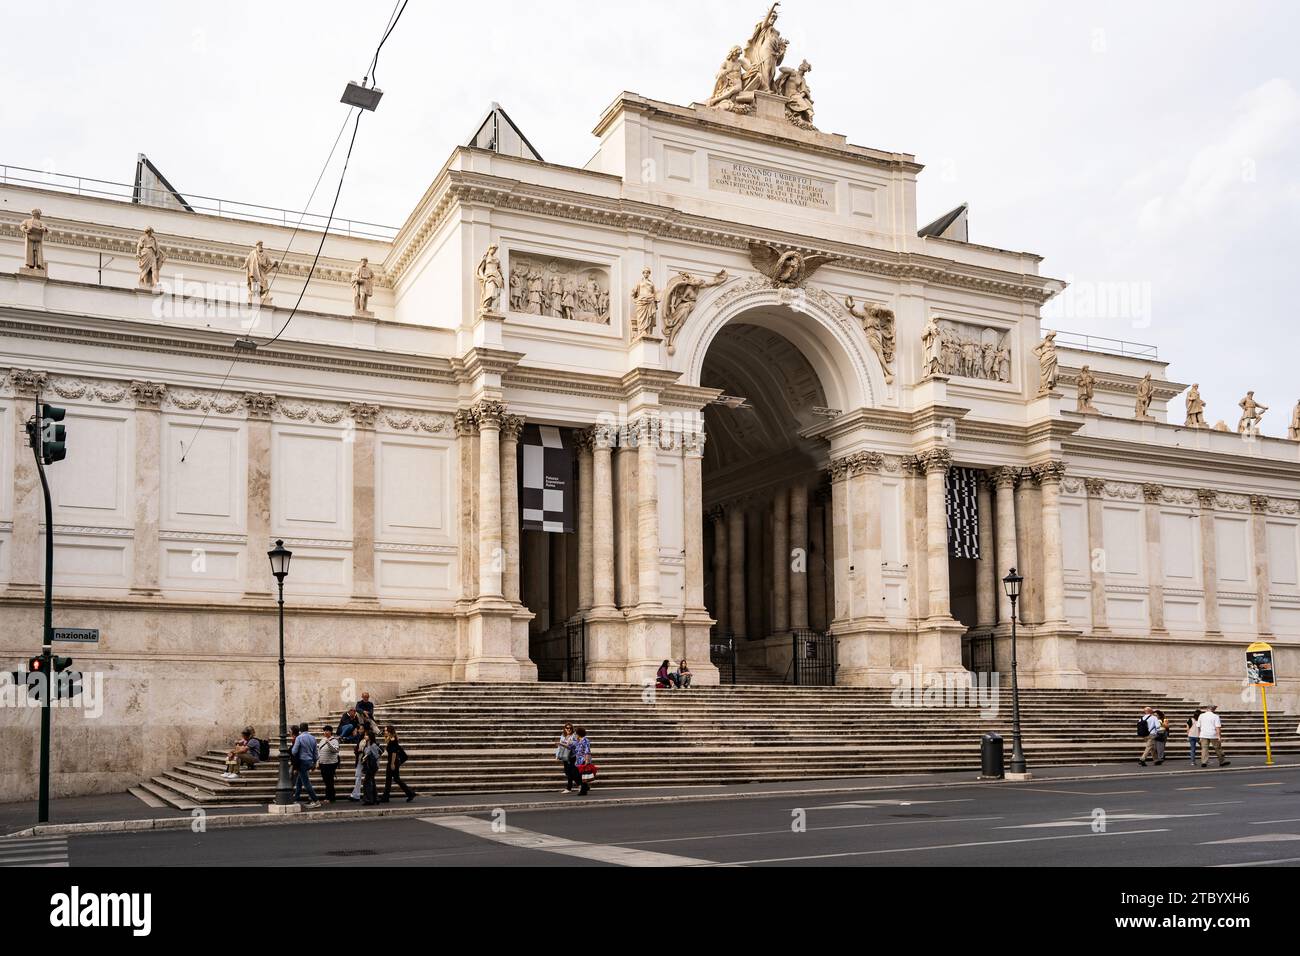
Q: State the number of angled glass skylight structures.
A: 3